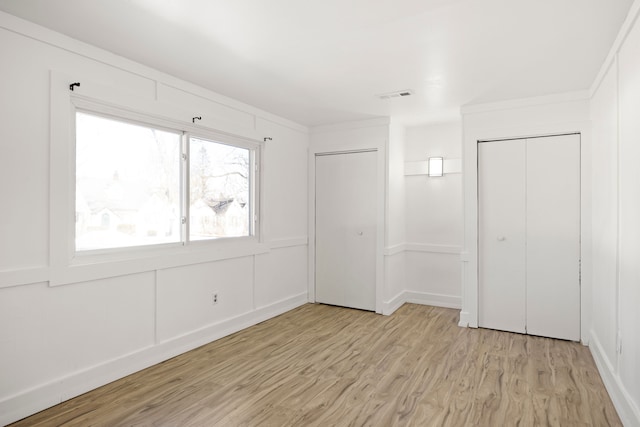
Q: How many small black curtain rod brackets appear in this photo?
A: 3